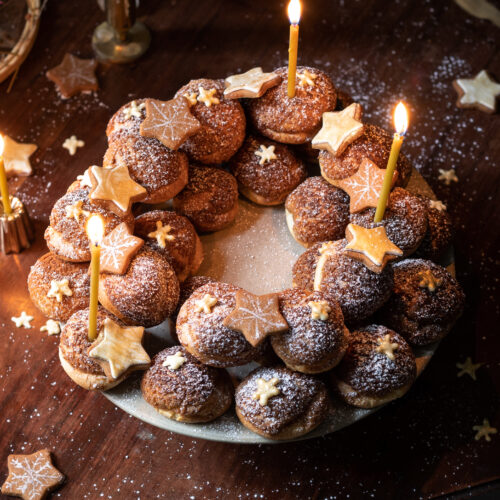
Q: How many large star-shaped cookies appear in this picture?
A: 13